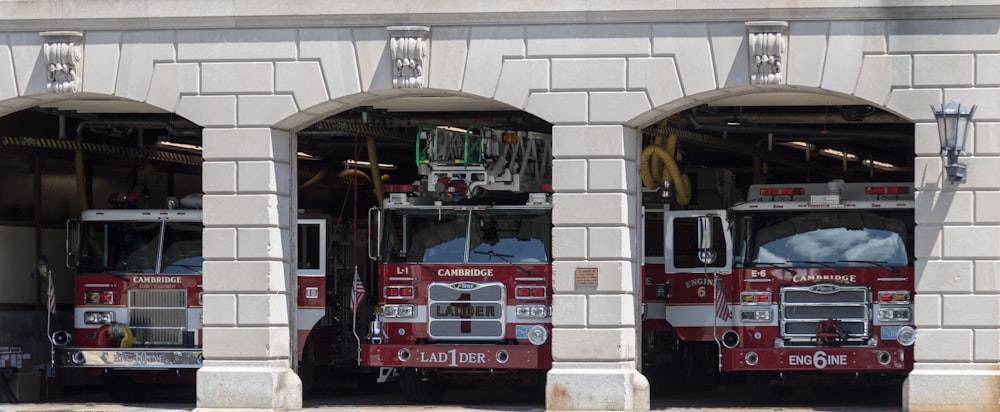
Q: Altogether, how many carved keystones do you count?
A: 3